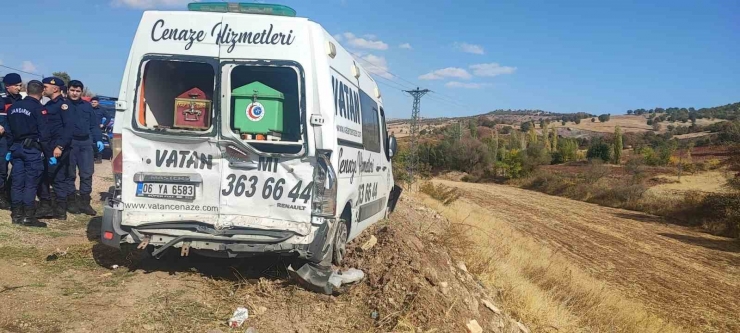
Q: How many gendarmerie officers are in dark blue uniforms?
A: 5